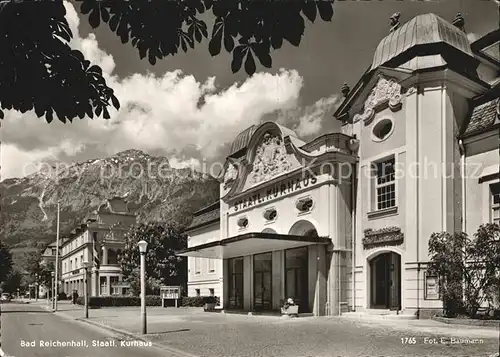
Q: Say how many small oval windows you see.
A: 4